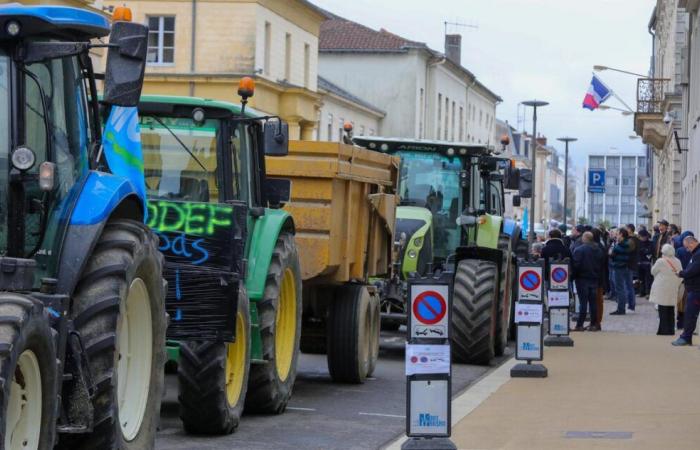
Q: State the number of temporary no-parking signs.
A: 3